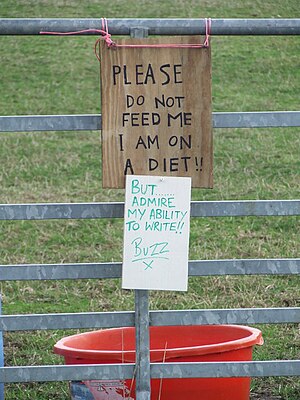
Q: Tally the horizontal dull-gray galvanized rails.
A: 6